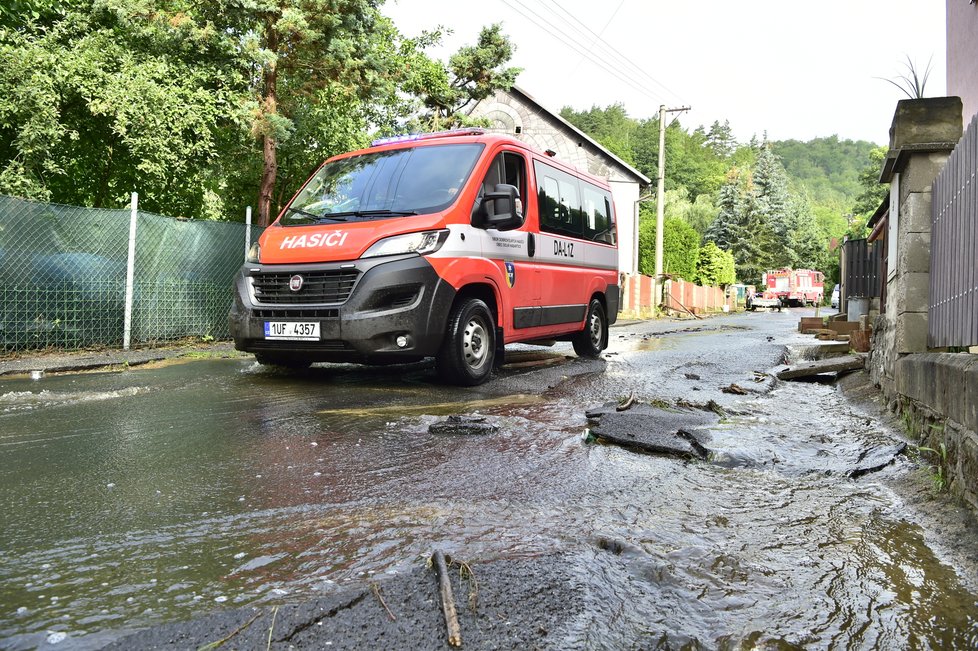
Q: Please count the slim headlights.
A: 2